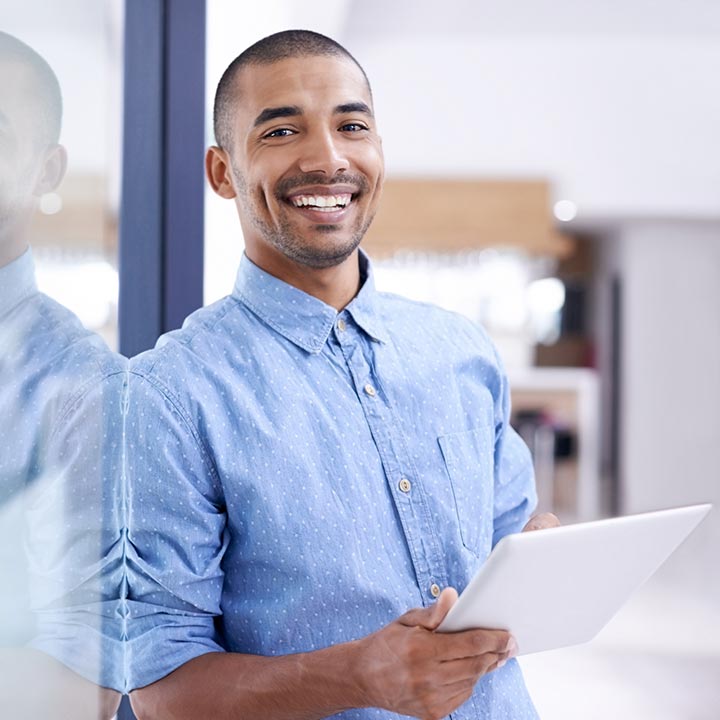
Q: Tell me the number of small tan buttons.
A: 4